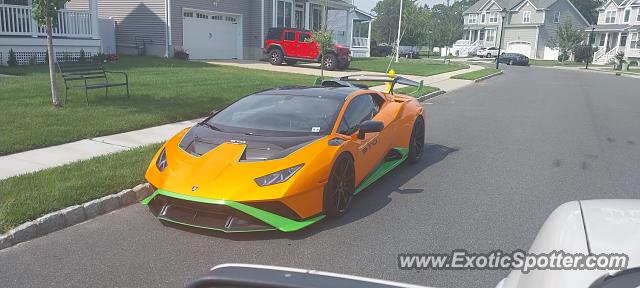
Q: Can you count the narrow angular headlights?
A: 2